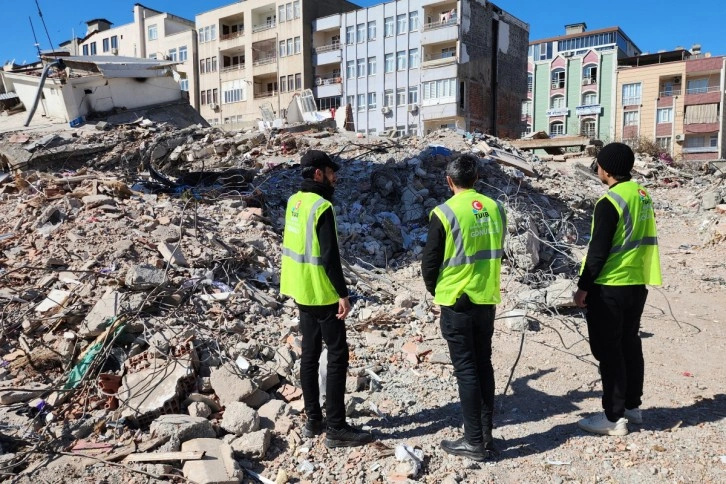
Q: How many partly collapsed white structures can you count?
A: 1